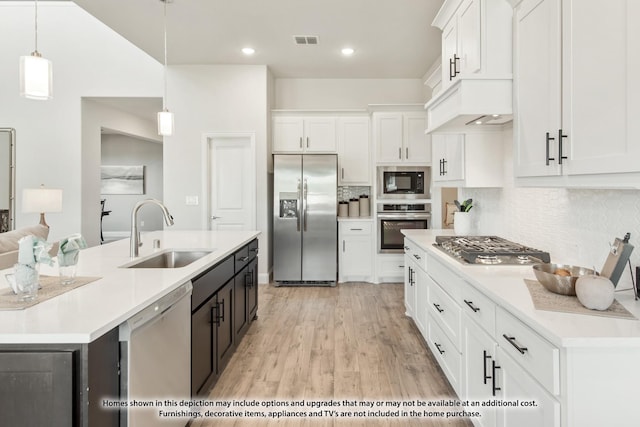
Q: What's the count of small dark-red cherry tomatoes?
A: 0